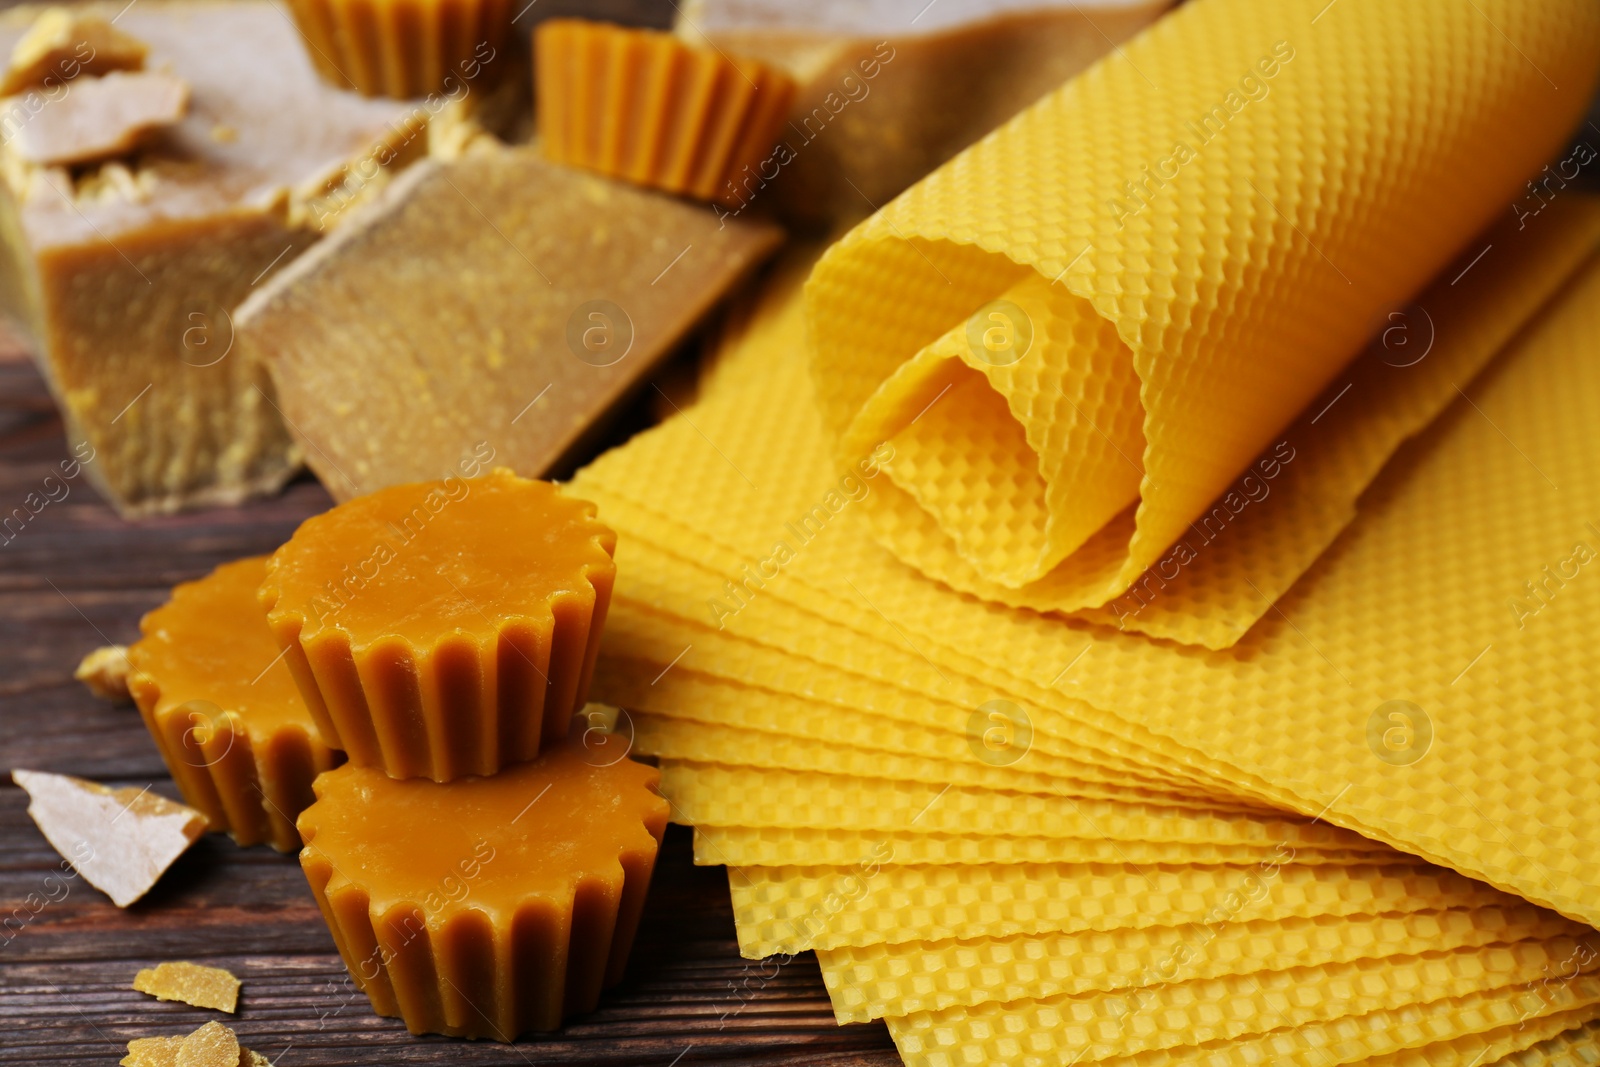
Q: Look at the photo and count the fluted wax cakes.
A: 5